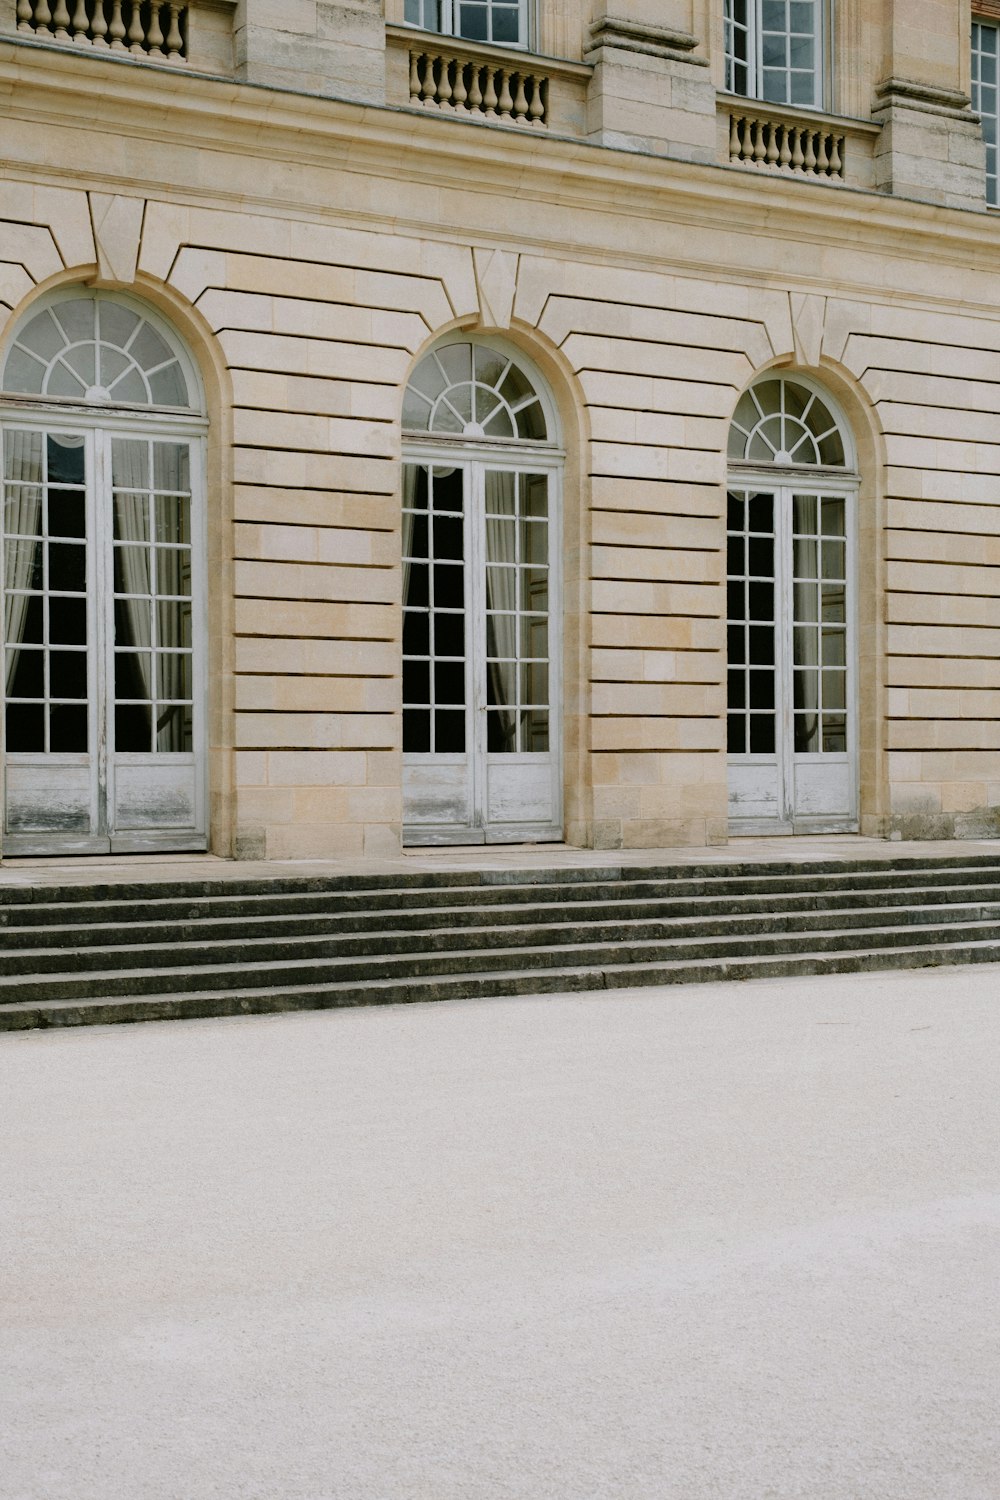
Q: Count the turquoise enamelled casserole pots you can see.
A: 0